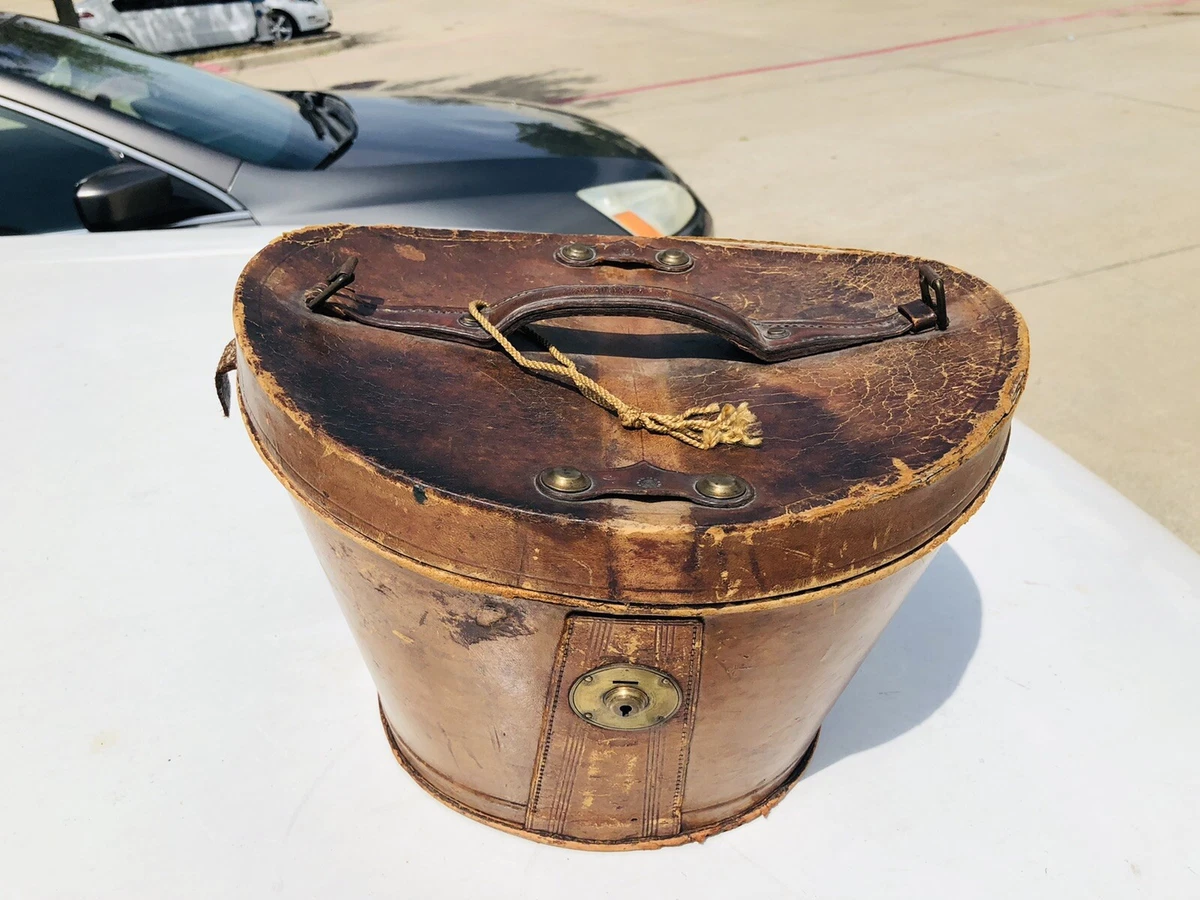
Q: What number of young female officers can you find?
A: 0